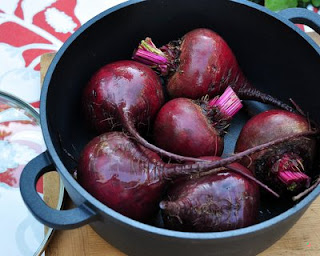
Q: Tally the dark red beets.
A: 6